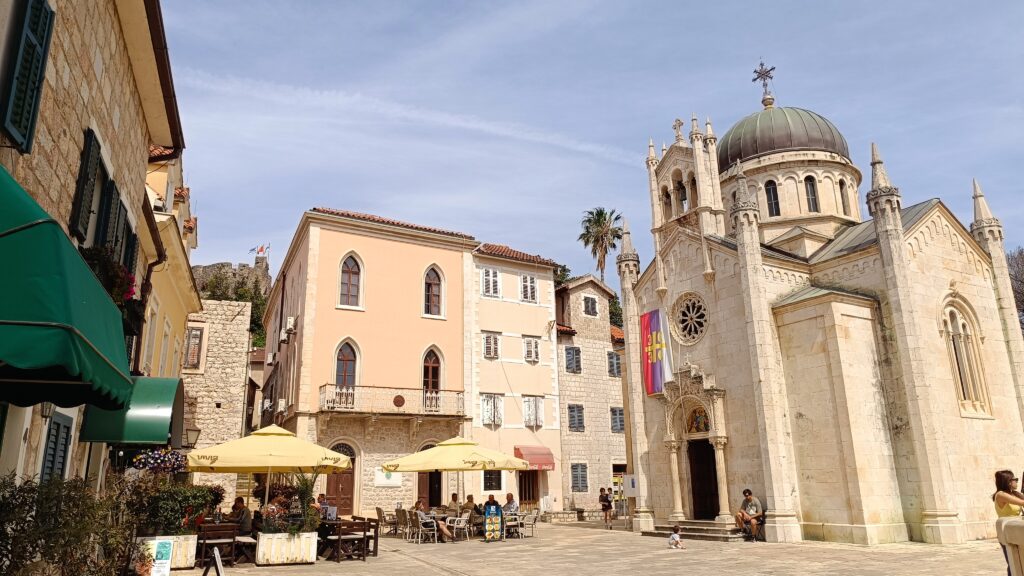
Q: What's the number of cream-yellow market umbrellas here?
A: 2